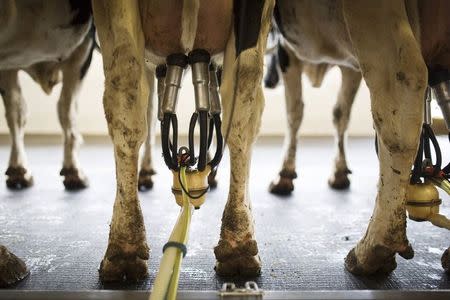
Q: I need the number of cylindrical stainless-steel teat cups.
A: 6